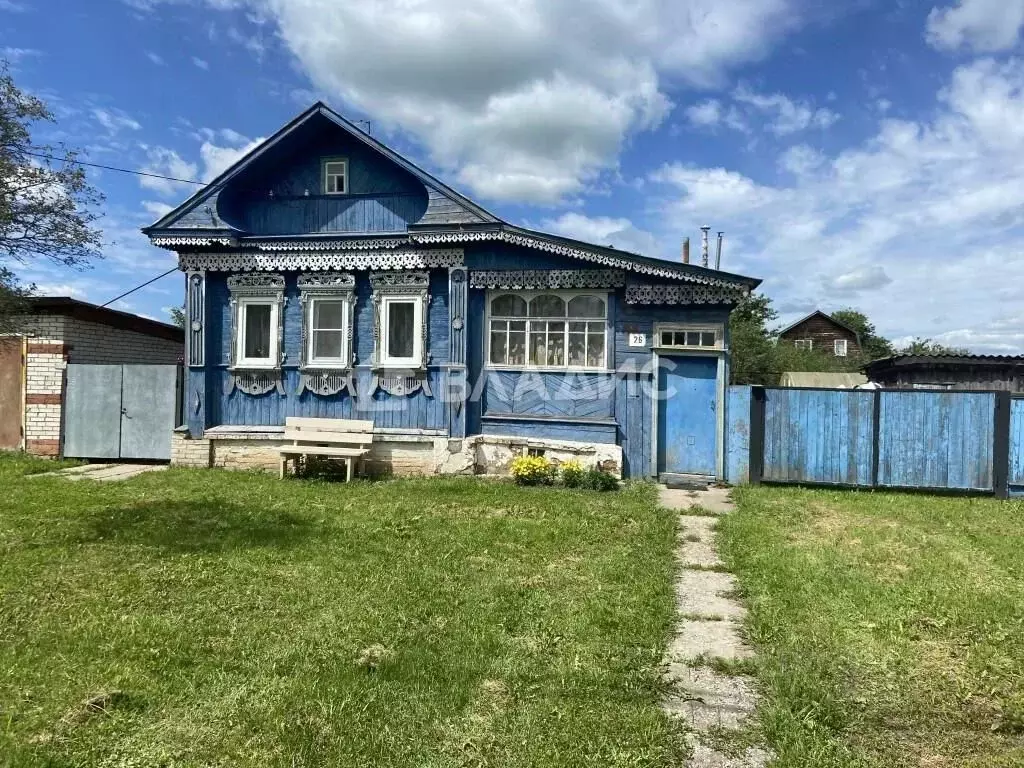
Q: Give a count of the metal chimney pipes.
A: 3